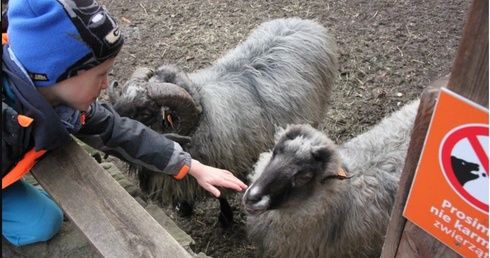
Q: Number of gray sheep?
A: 2